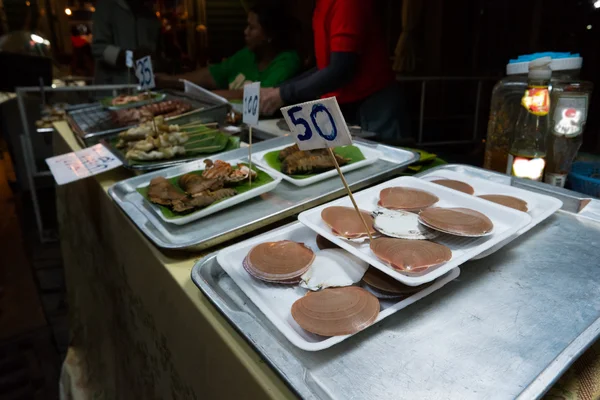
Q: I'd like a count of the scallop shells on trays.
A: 12